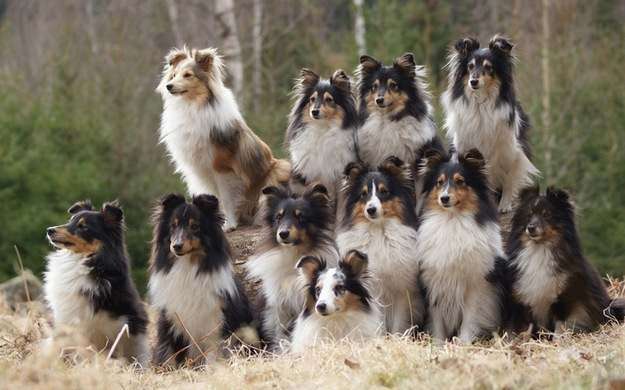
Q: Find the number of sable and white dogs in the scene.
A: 1